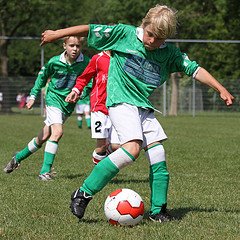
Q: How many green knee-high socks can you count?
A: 6